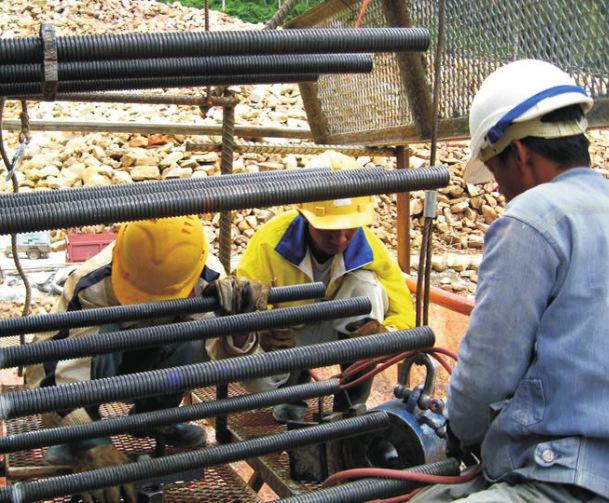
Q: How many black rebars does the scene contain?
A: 12